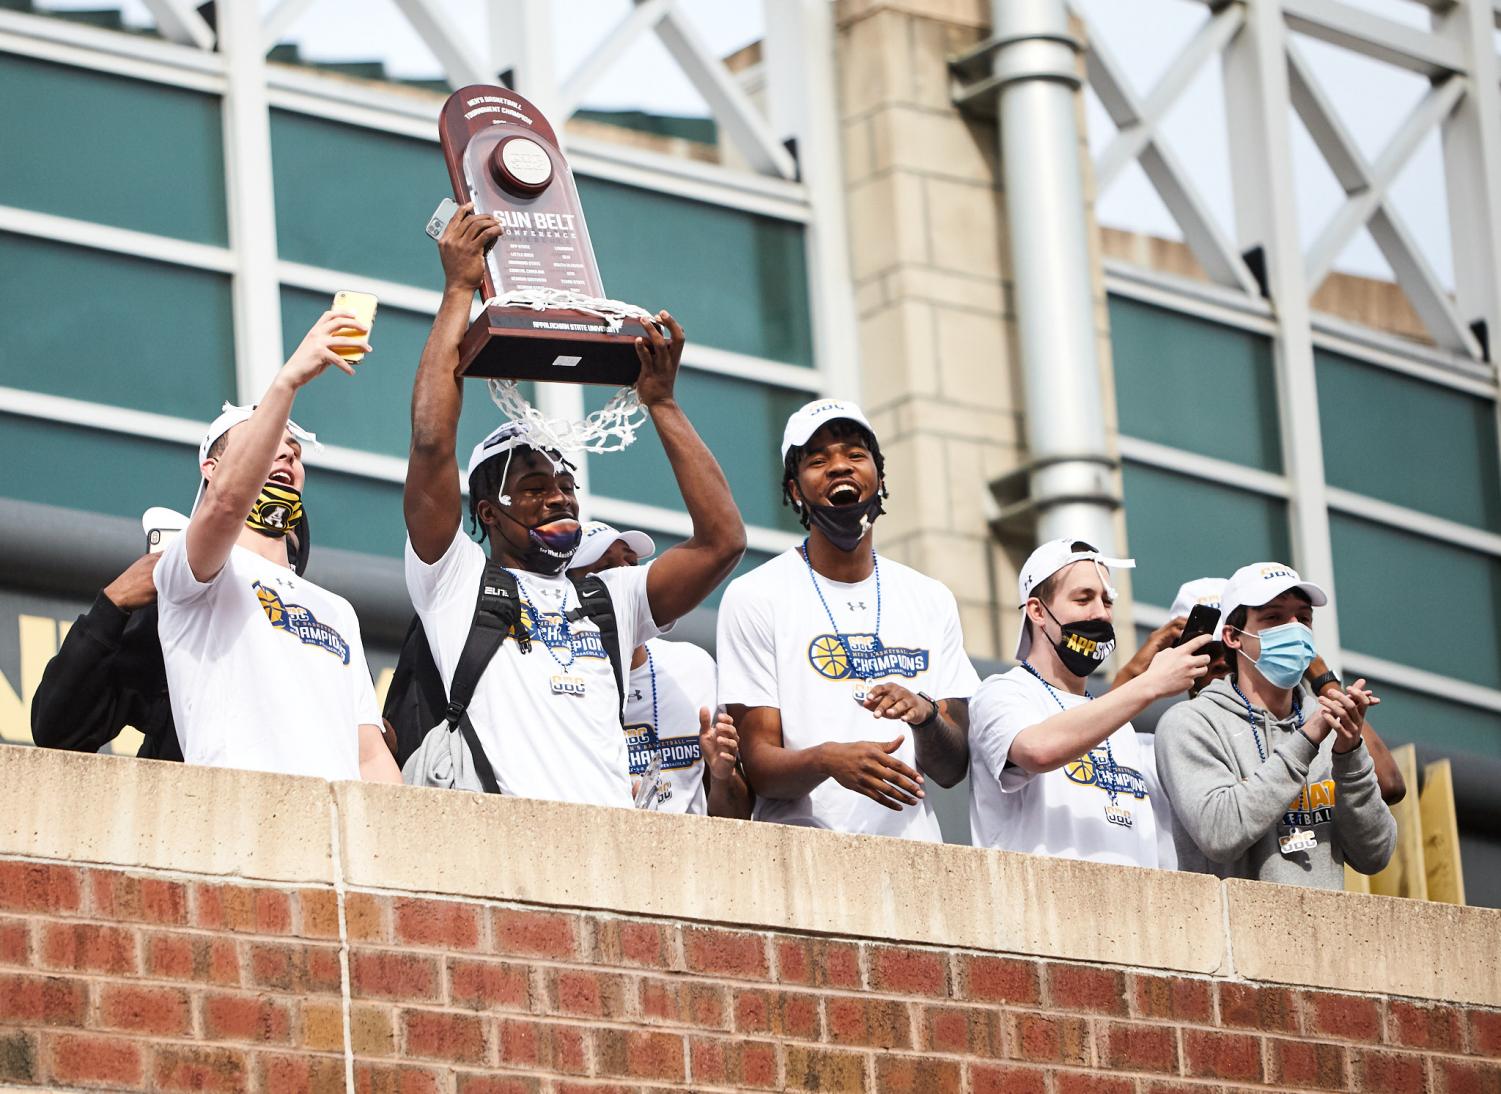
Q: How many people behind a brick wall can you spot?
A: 8